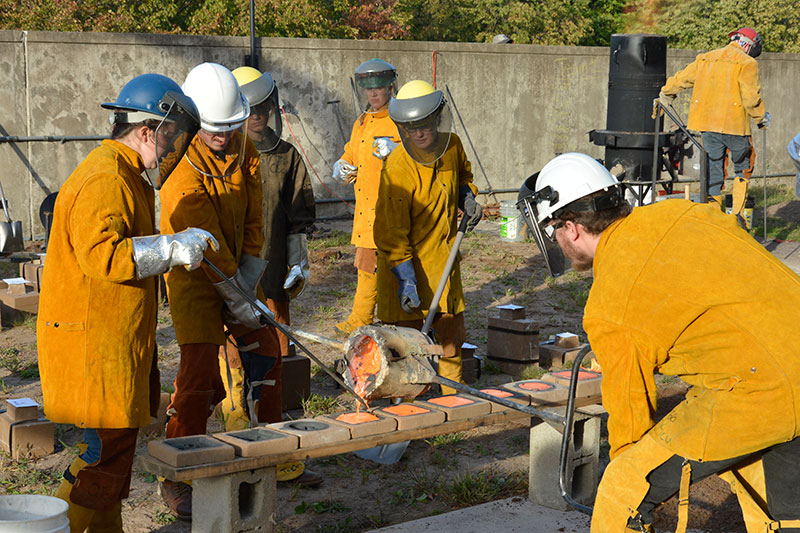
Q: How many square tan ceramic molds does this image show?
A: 9